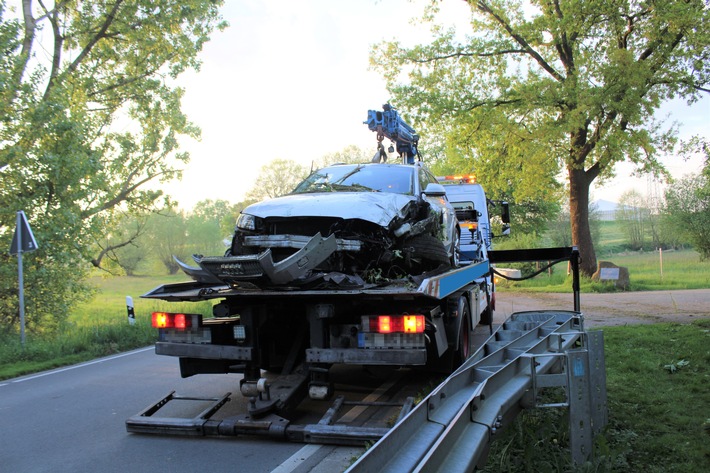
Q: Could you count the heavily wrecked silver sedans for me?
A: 1